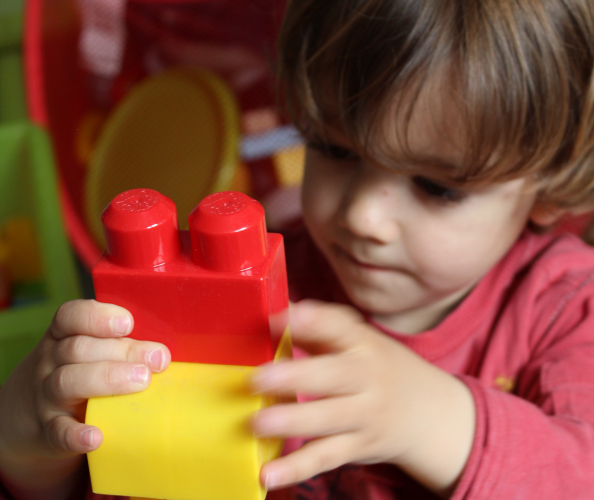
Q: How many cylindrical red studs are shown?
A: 2